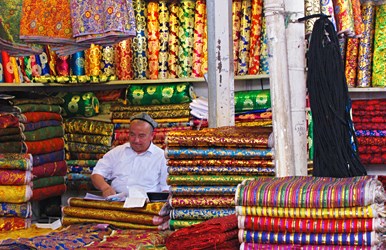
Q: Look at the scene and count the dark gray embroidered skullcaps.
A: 1